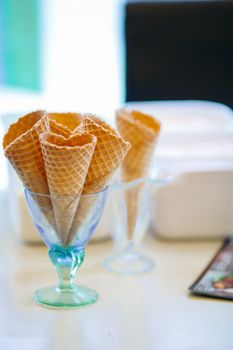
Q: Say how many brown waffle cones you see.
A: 5